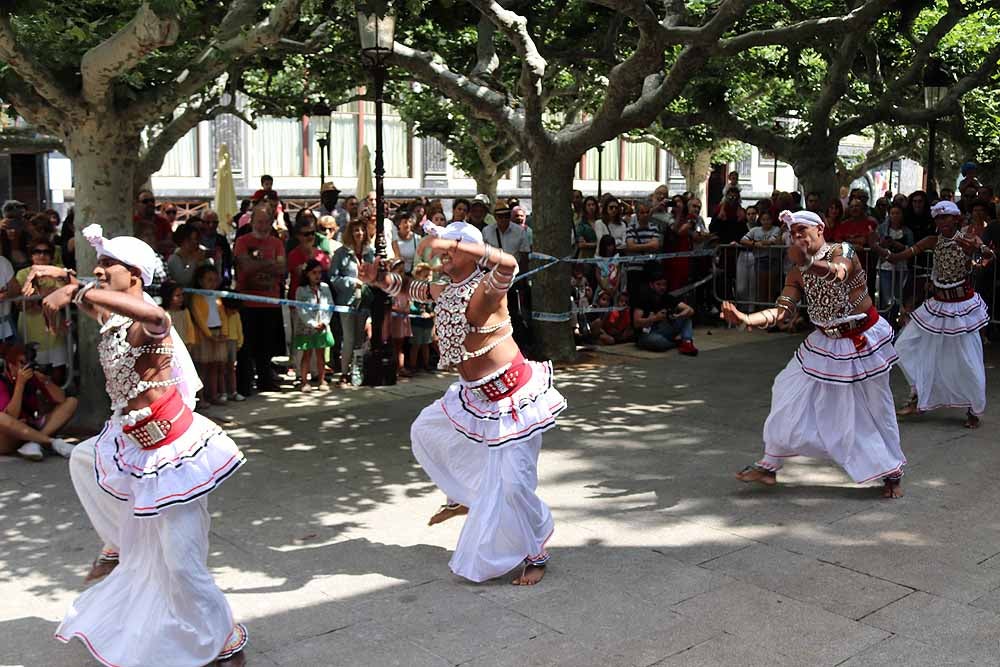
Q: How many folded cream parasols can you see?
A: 2